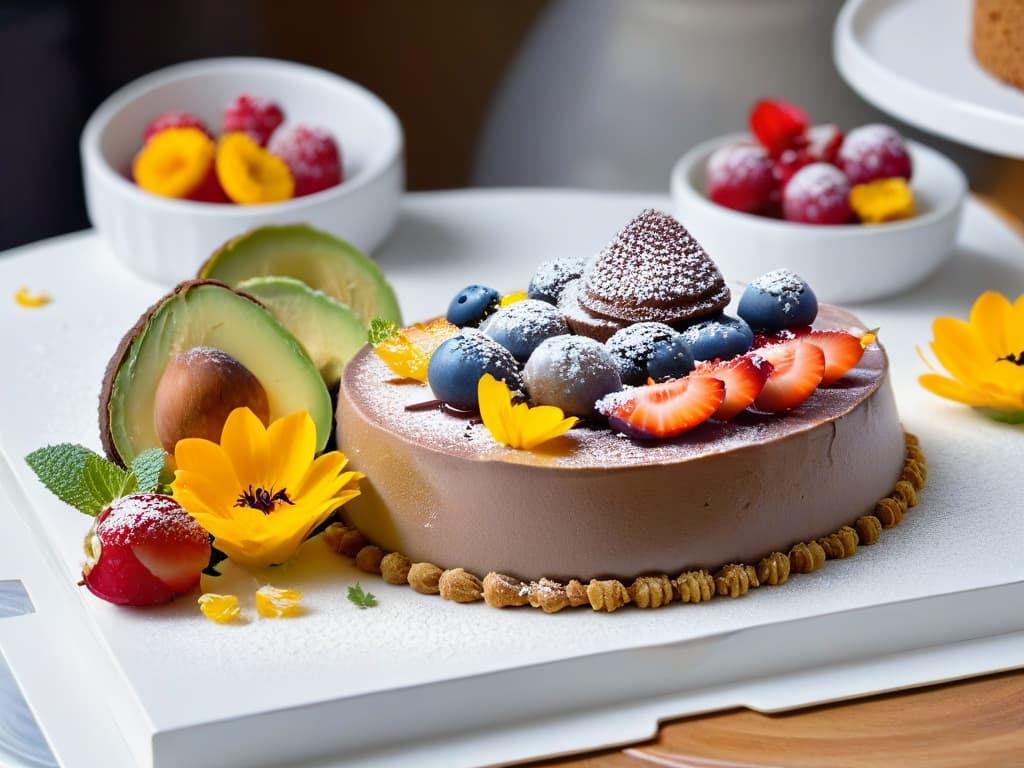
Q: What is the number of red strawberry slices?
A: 4